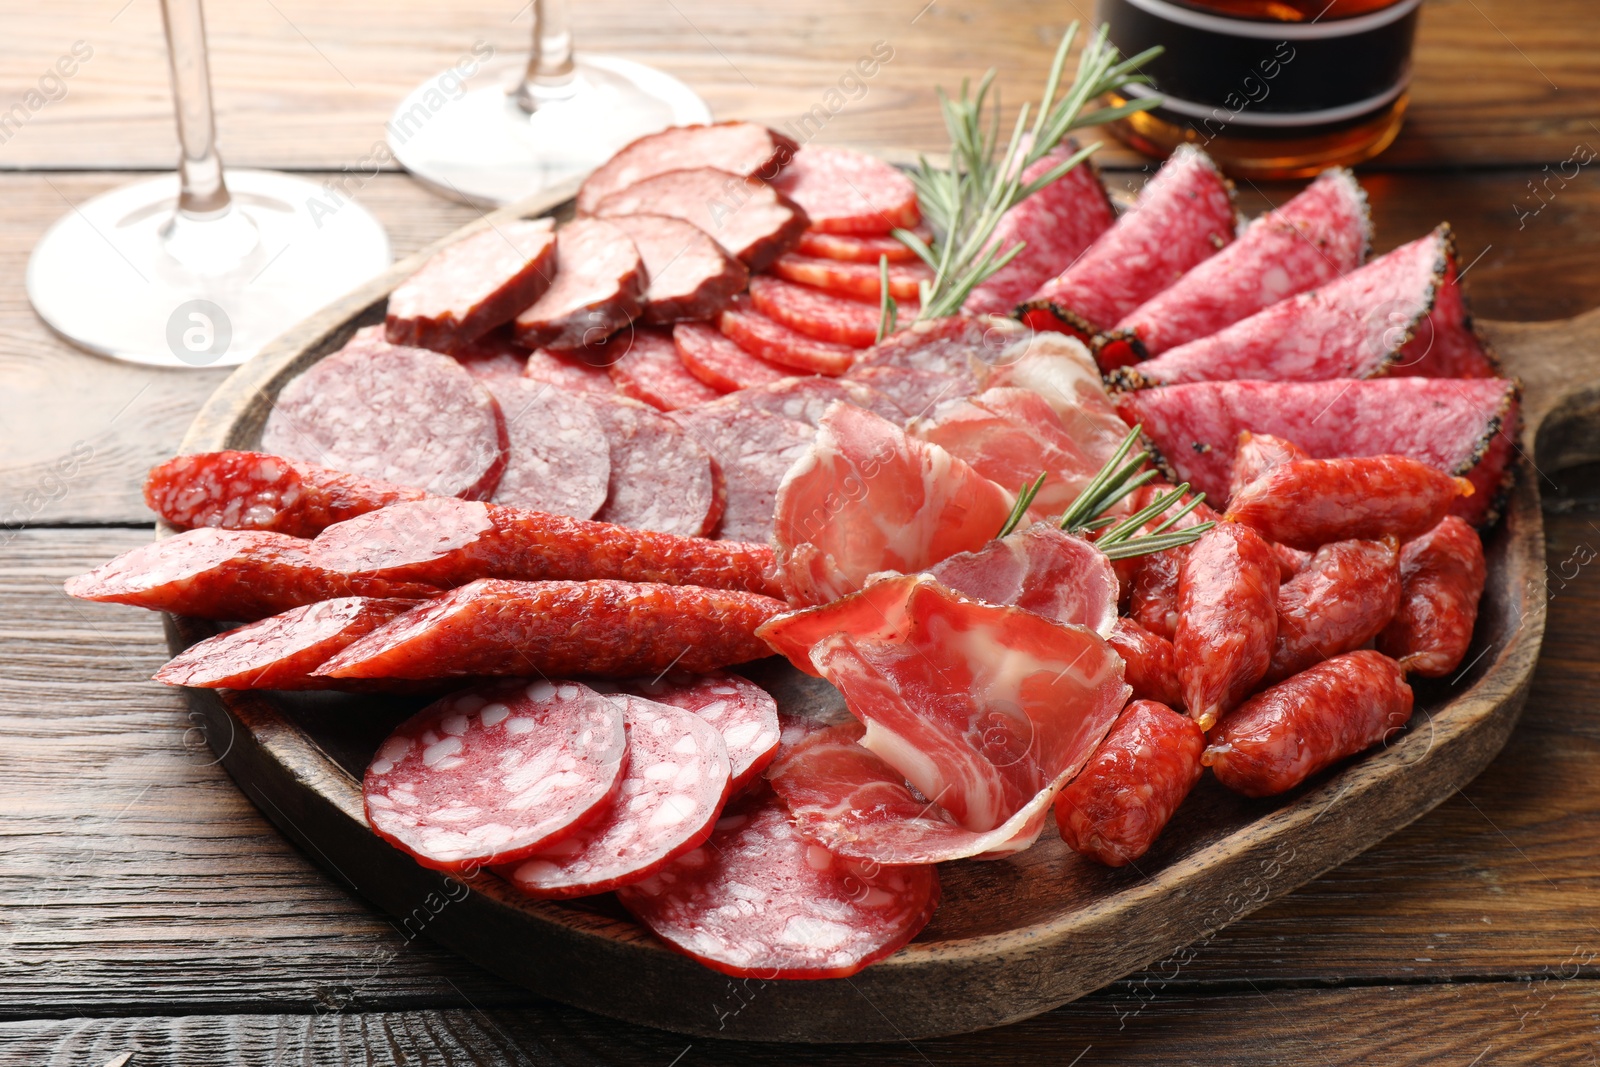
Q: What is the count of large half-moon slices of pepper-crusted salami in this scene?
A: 5